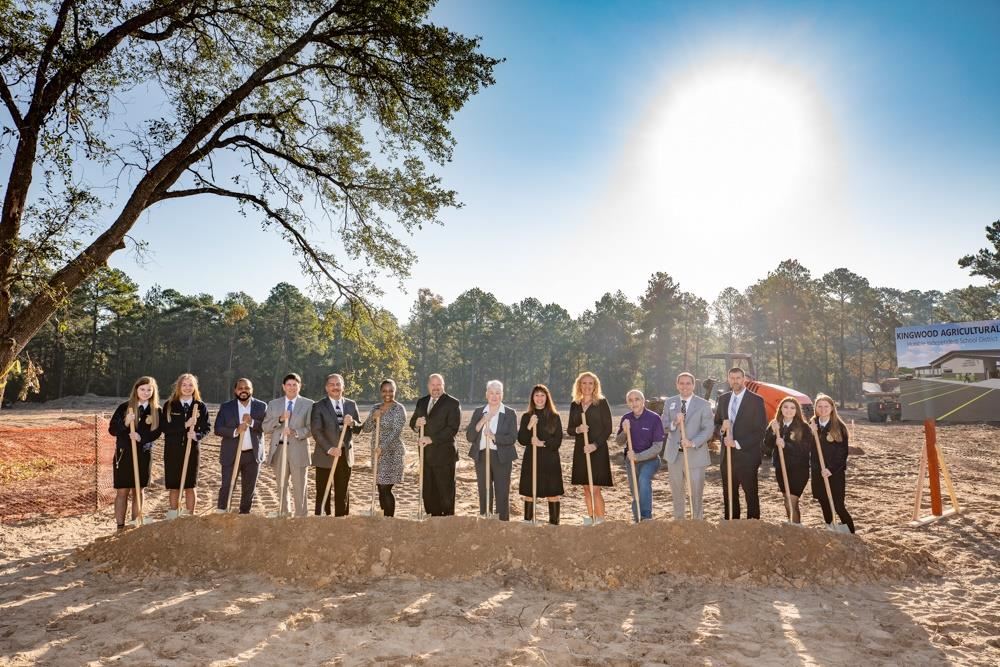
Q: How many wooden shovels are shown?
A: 15